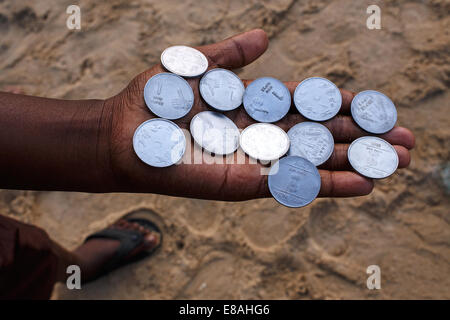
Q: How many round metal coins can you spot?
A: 12